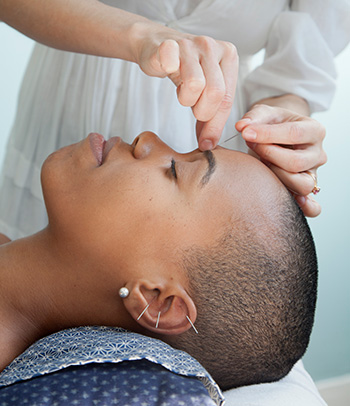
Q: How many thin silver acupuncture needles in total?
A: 4